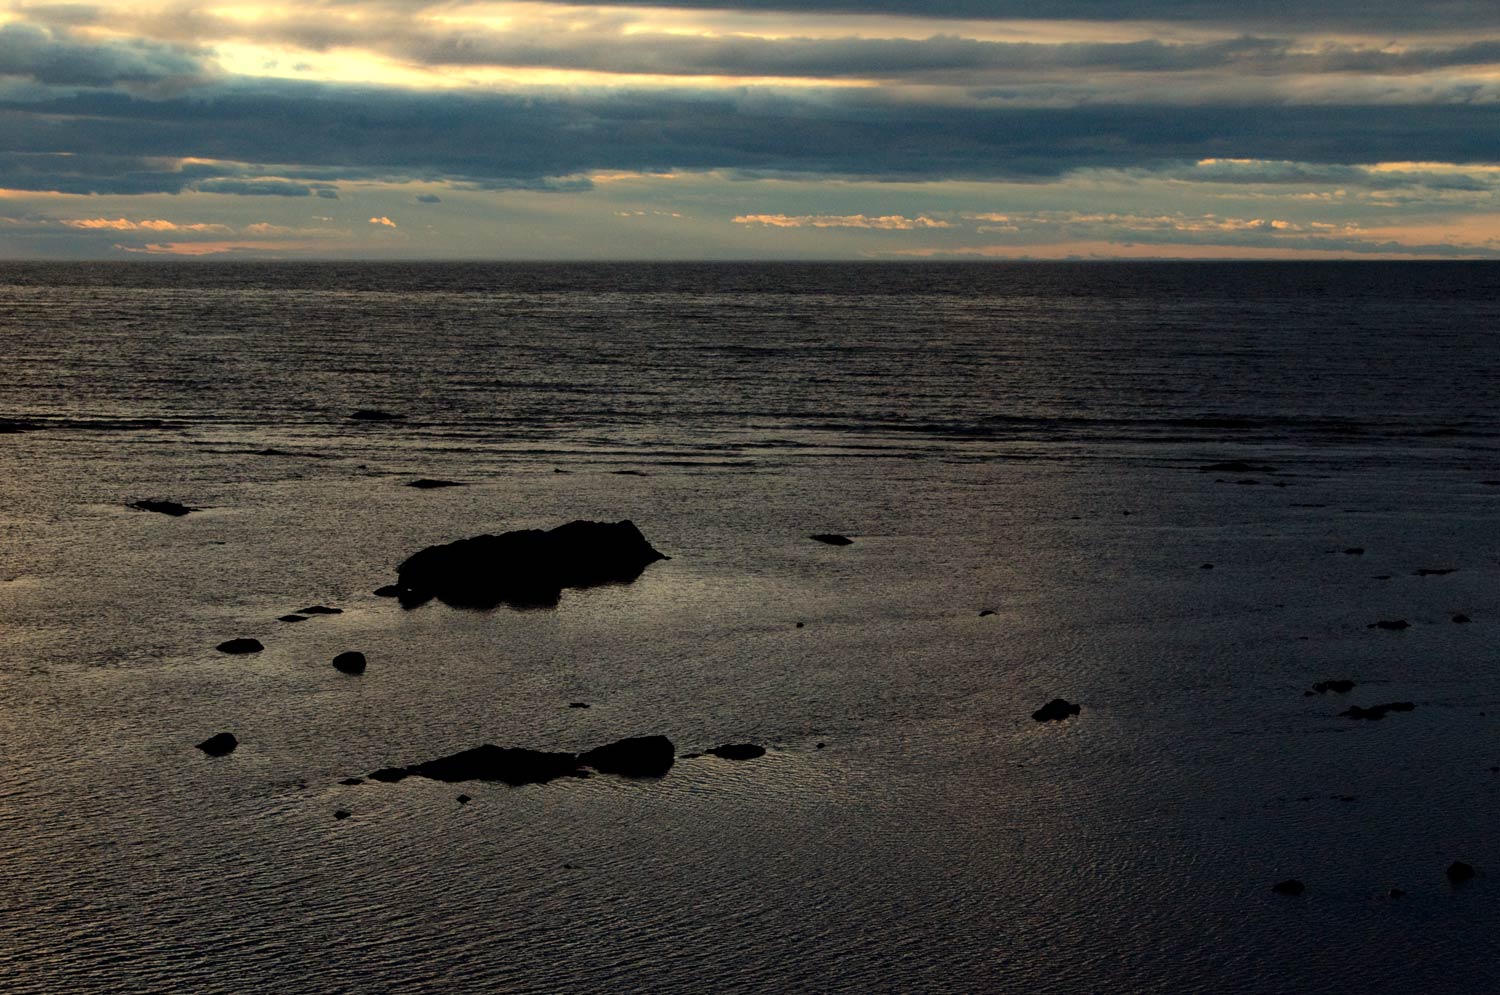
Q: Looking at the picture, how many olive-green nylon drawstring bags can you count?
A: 0